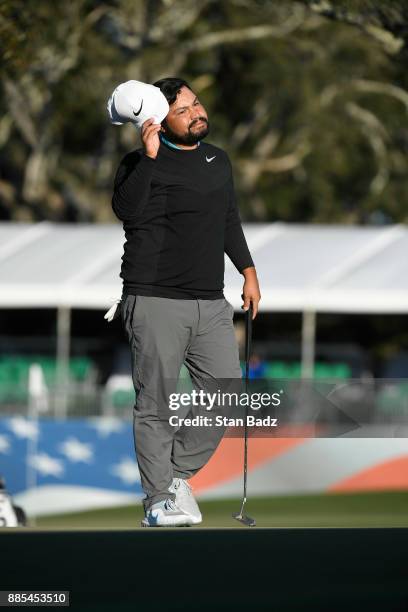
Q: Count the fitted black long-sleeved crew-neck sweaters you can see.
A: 1